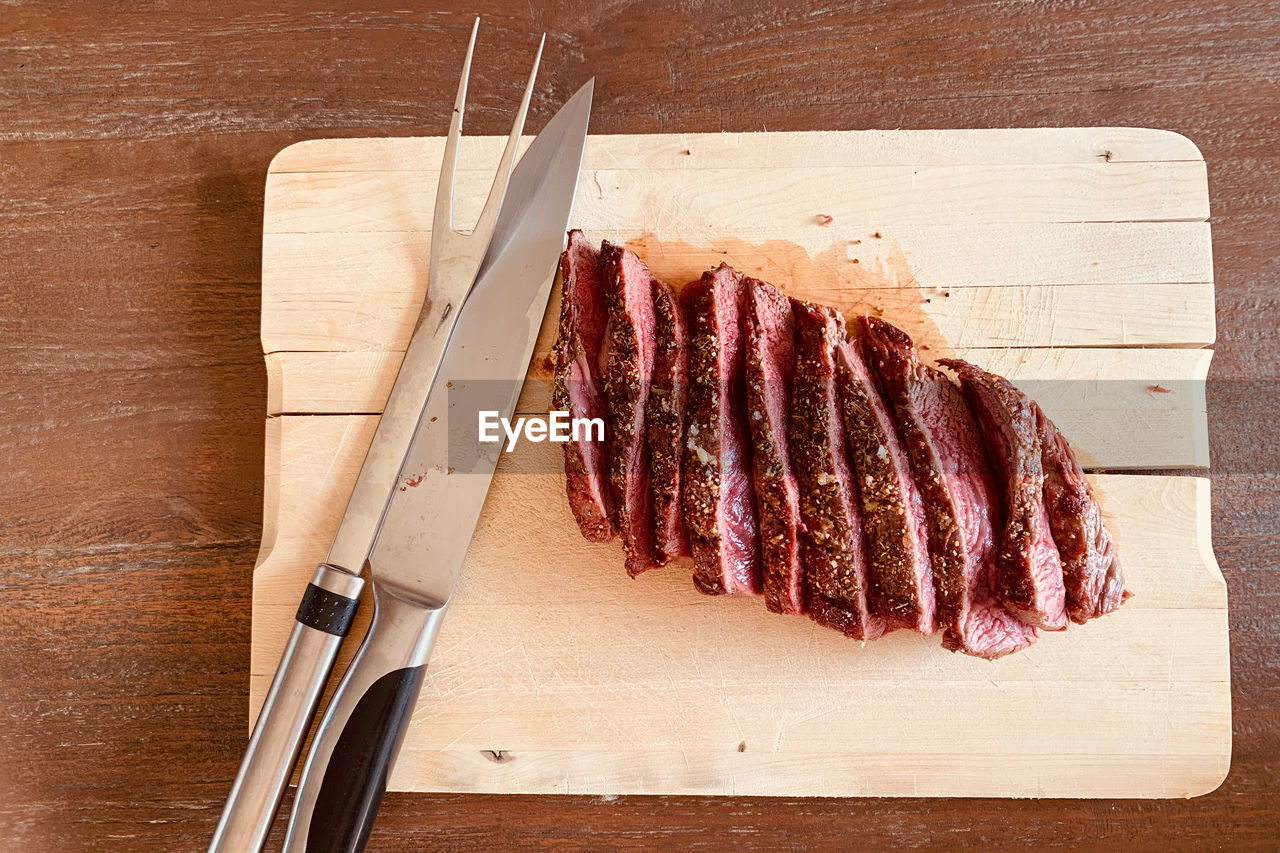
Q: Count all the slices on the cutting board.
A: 10